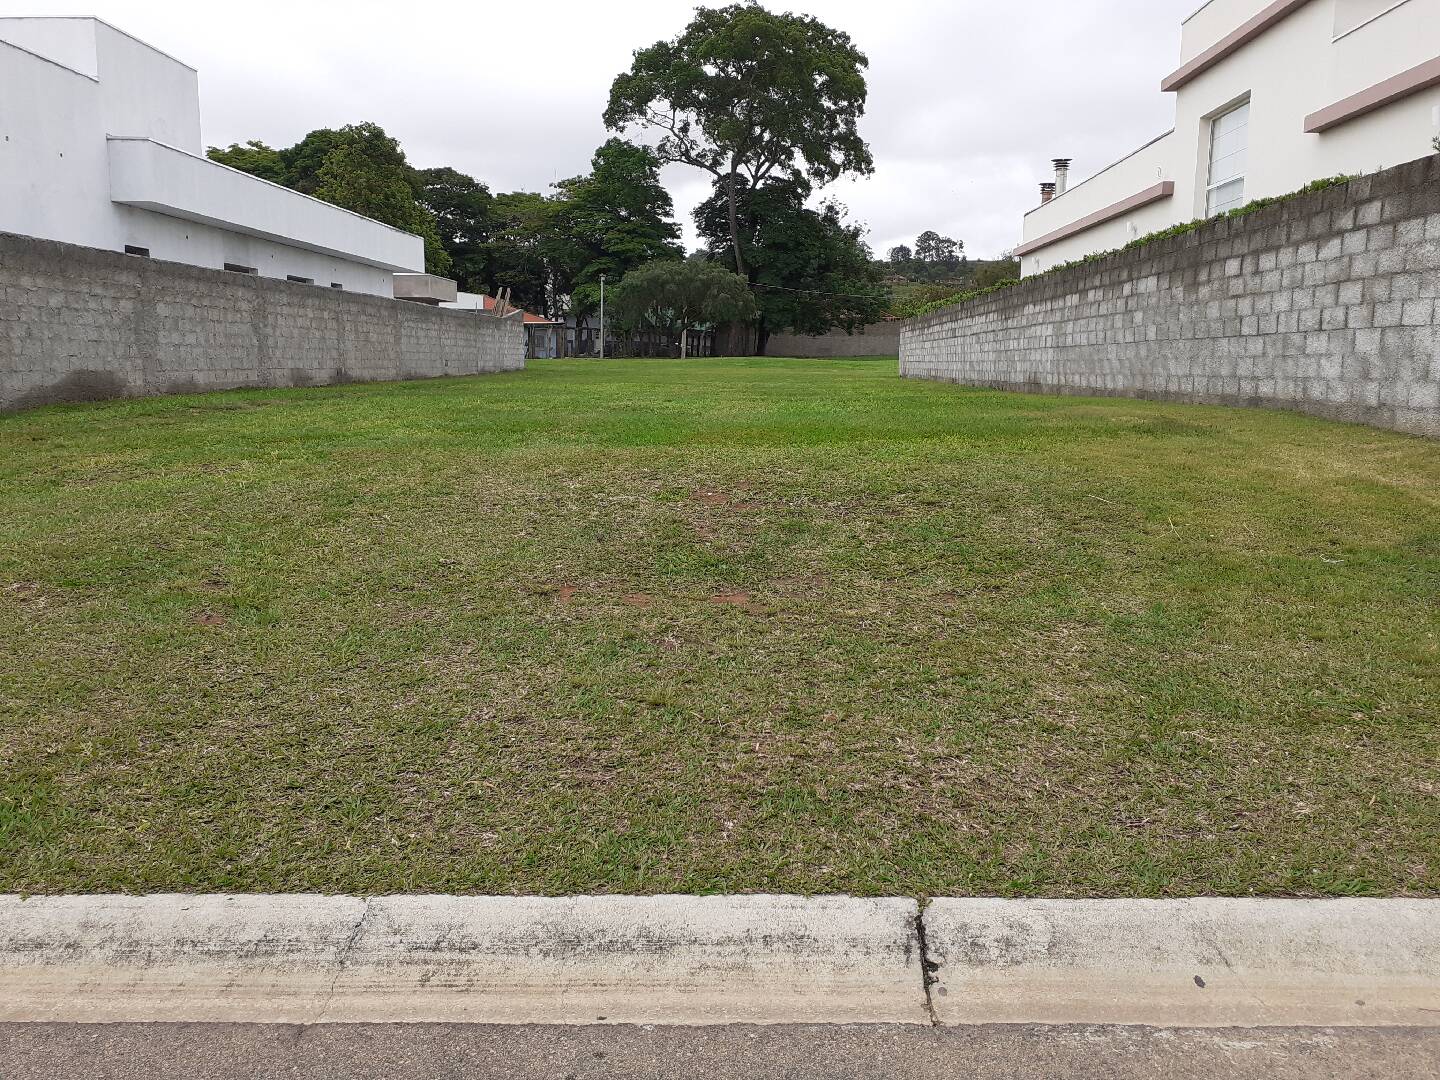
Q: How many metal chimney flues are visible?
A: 2